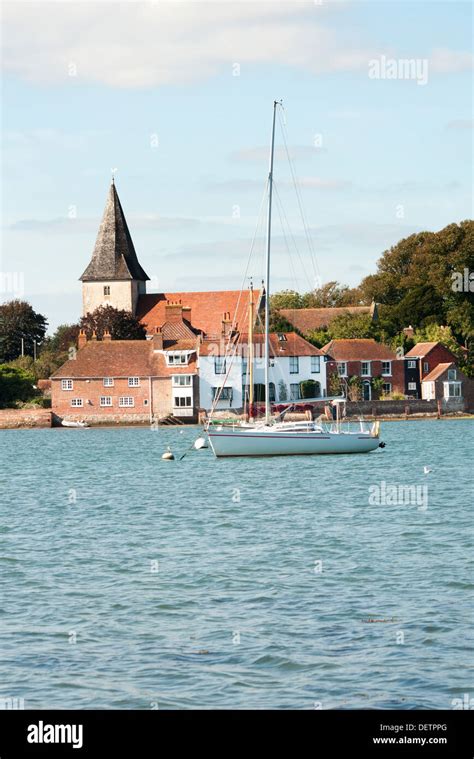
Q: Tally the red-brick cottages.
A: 3